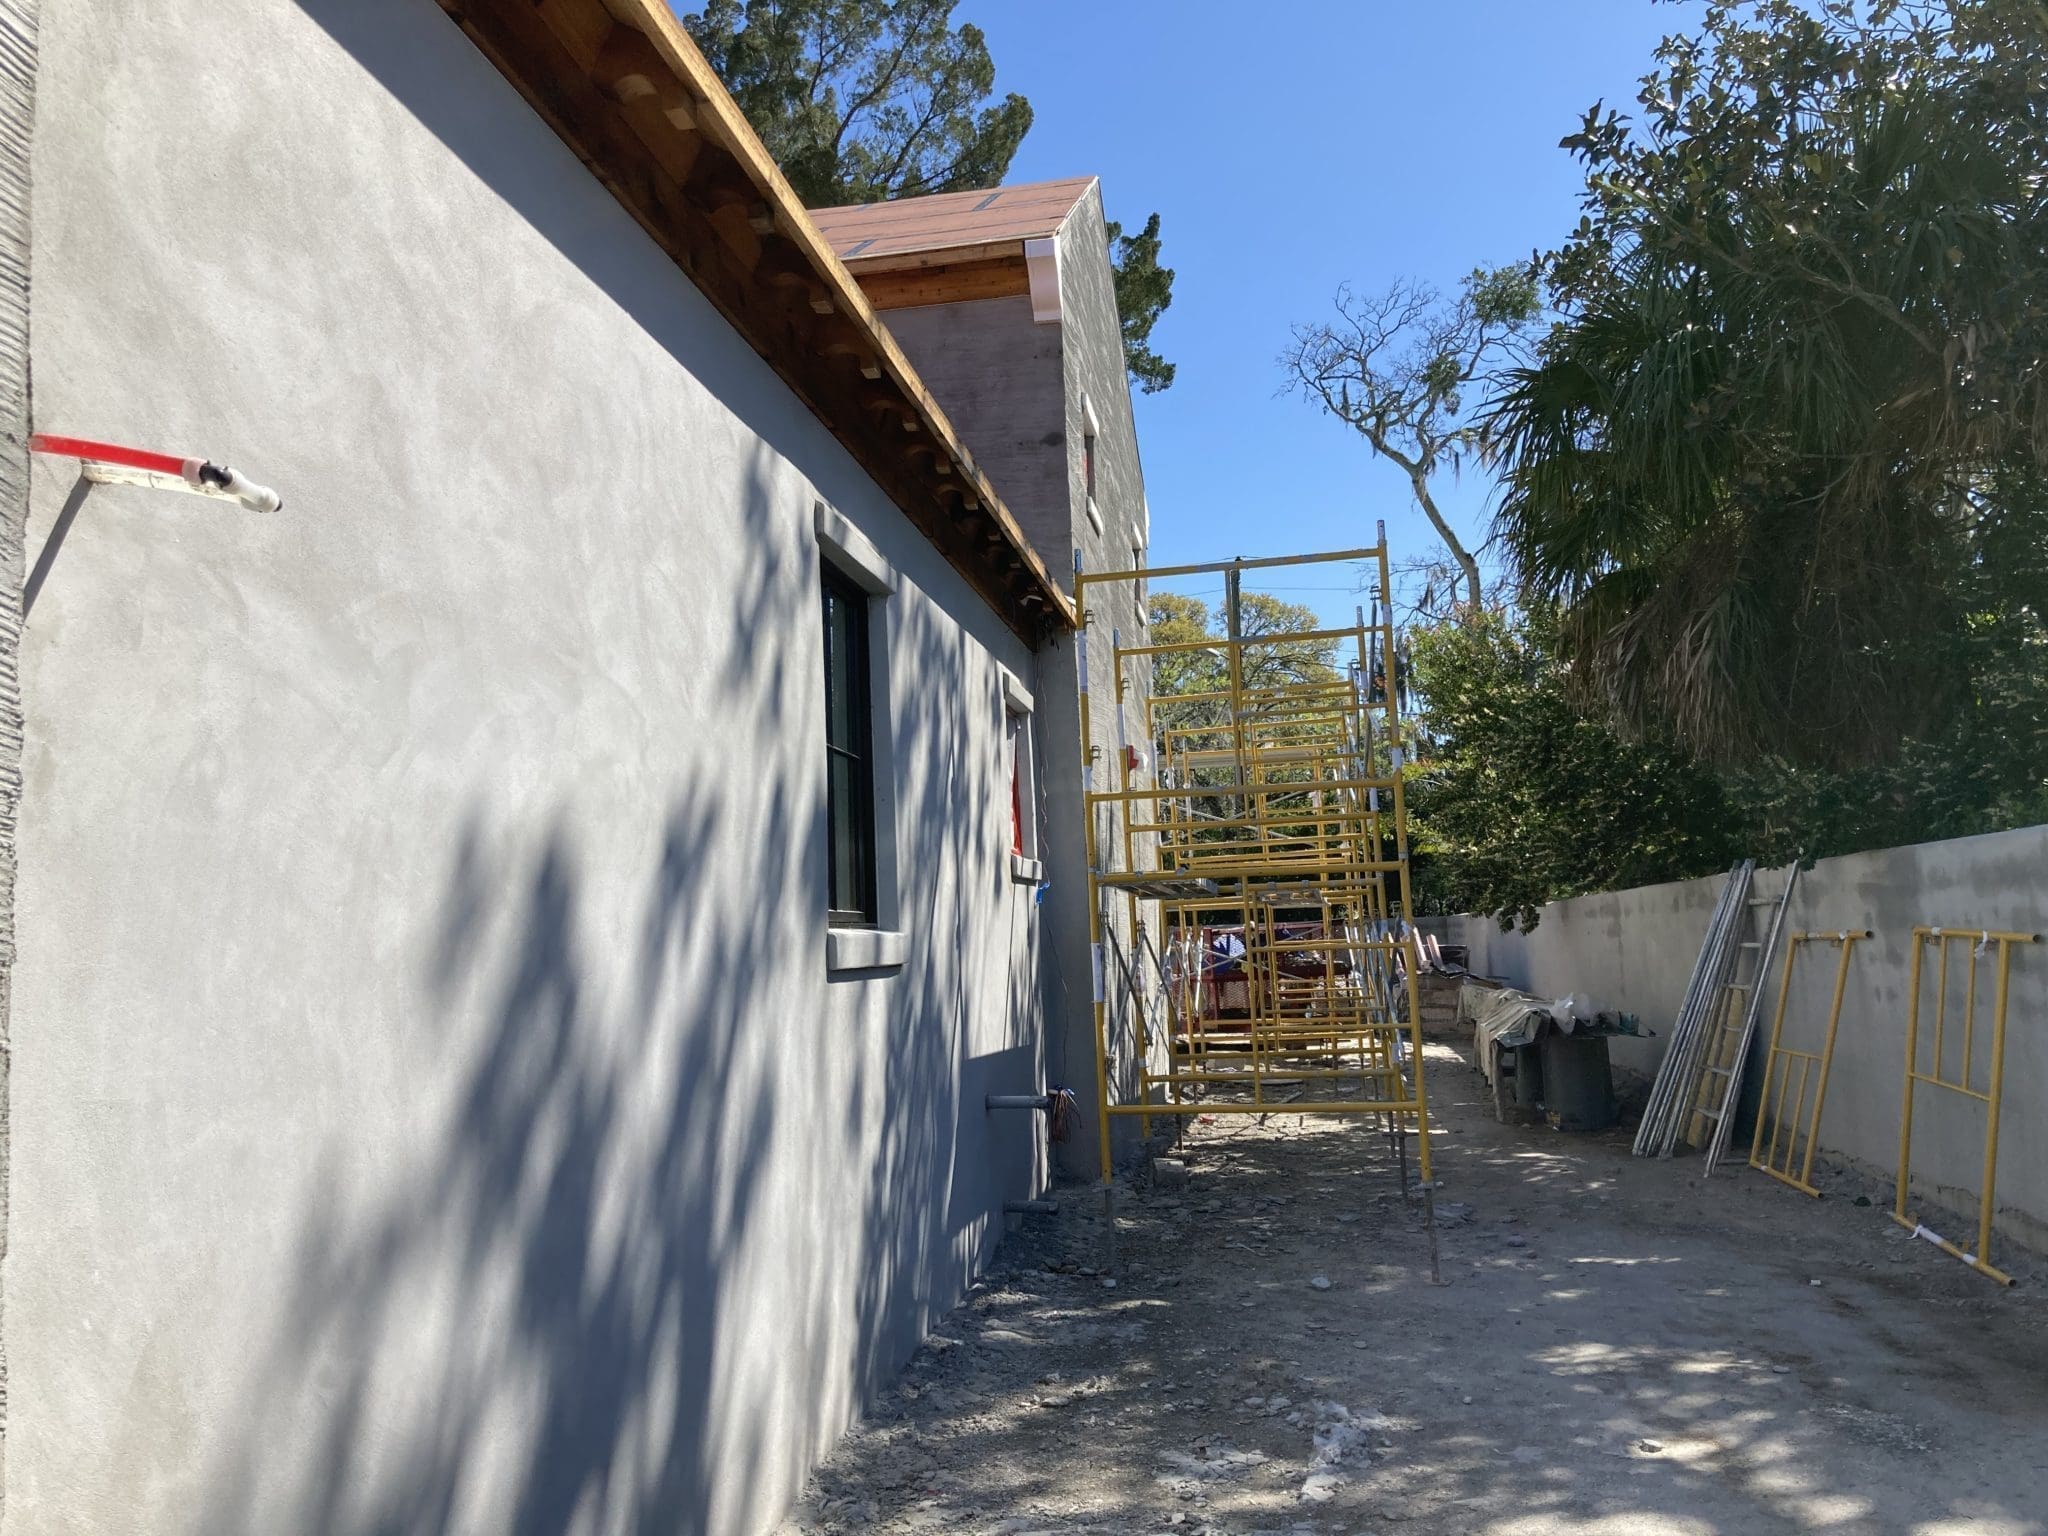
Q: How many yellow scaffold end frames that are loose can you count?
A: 2